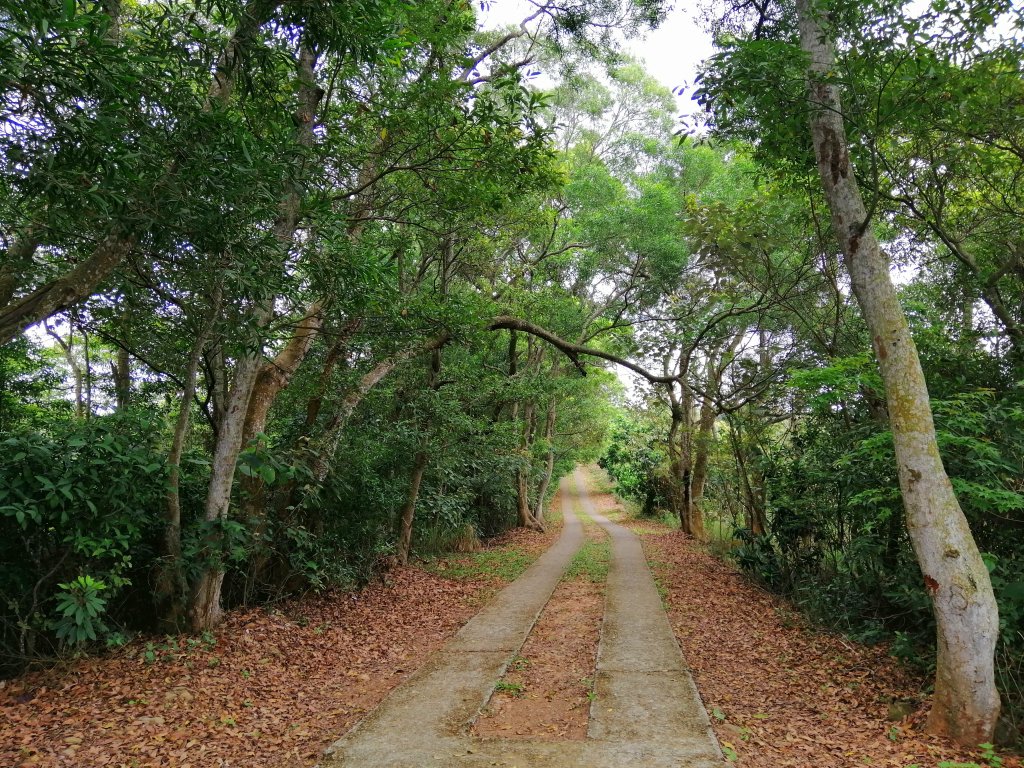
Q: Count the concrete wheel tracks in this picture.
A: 2